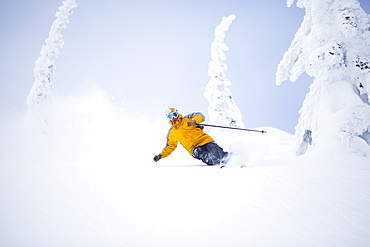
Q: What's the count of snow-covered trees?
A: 3